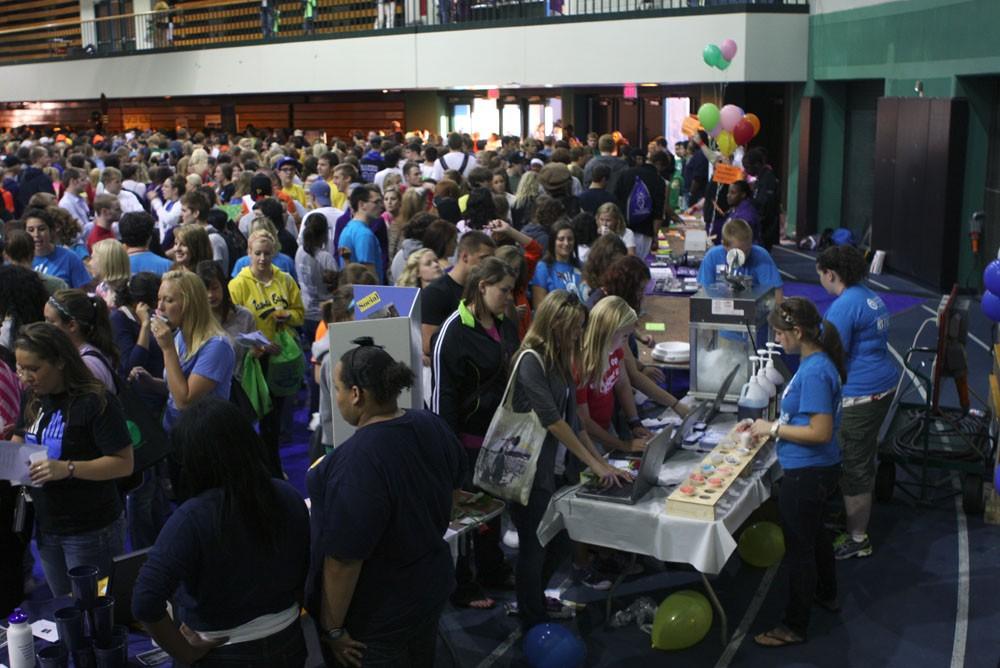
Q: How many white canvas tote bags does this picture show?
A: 1